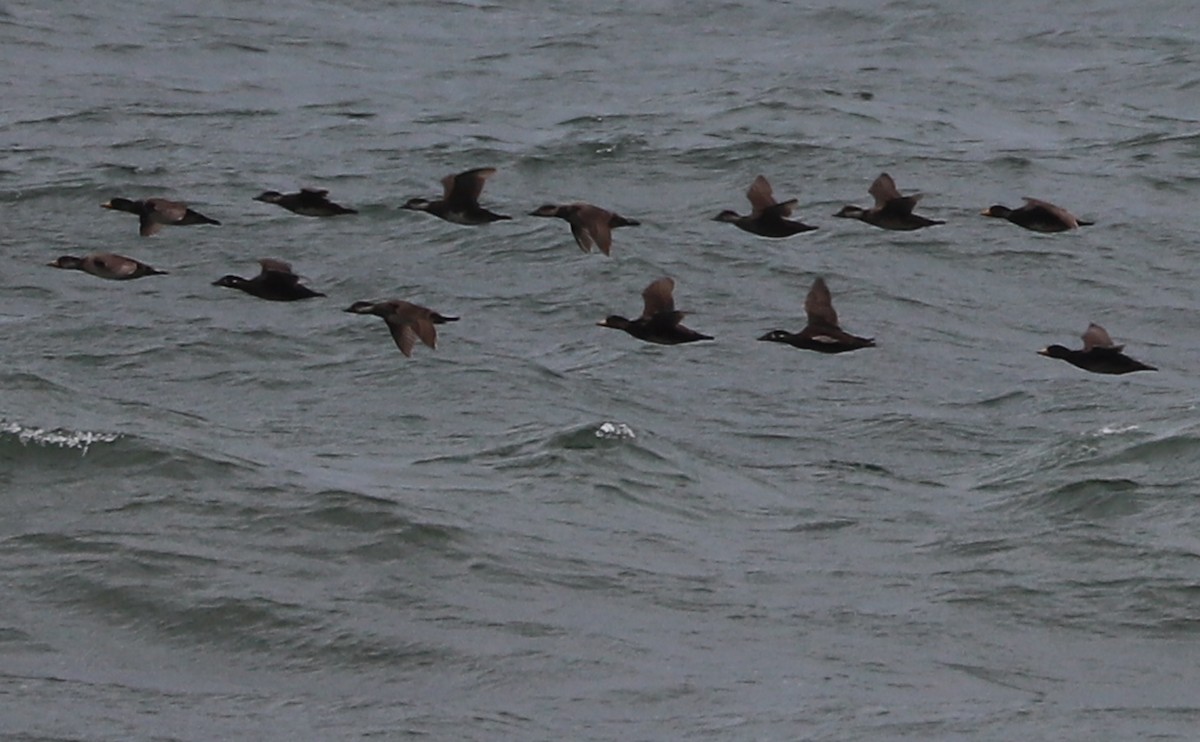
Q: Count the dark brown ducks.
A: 13